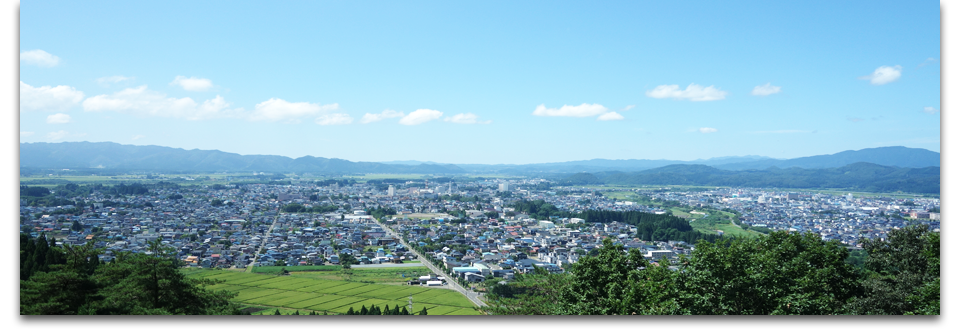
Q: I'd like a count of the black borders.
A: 3